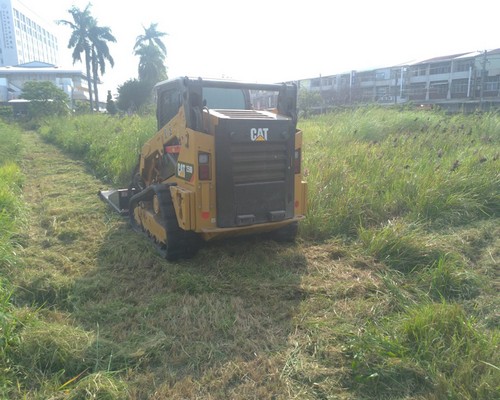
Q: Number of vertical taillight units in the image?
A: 2